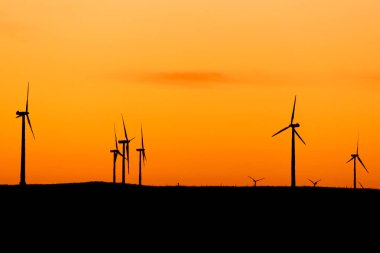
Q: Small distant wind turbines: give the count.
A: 2